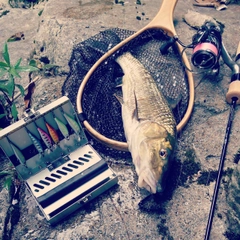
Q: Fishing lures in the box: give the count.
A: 6